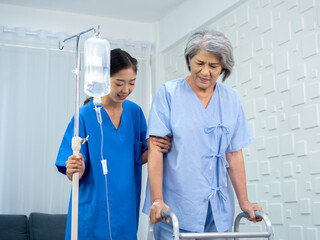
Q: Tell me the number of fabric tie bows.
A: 3